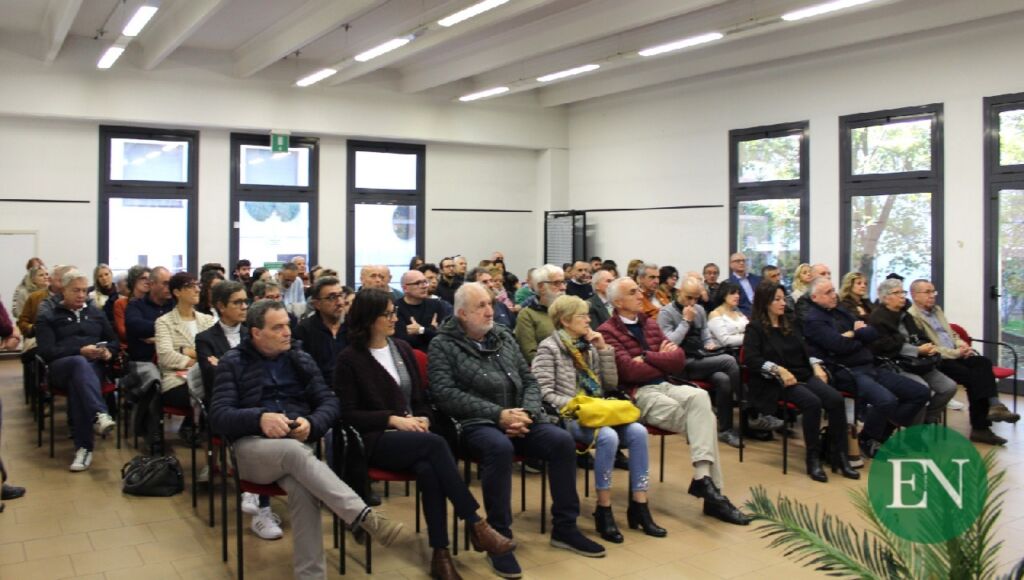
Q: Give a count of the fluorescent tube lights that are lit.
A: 9